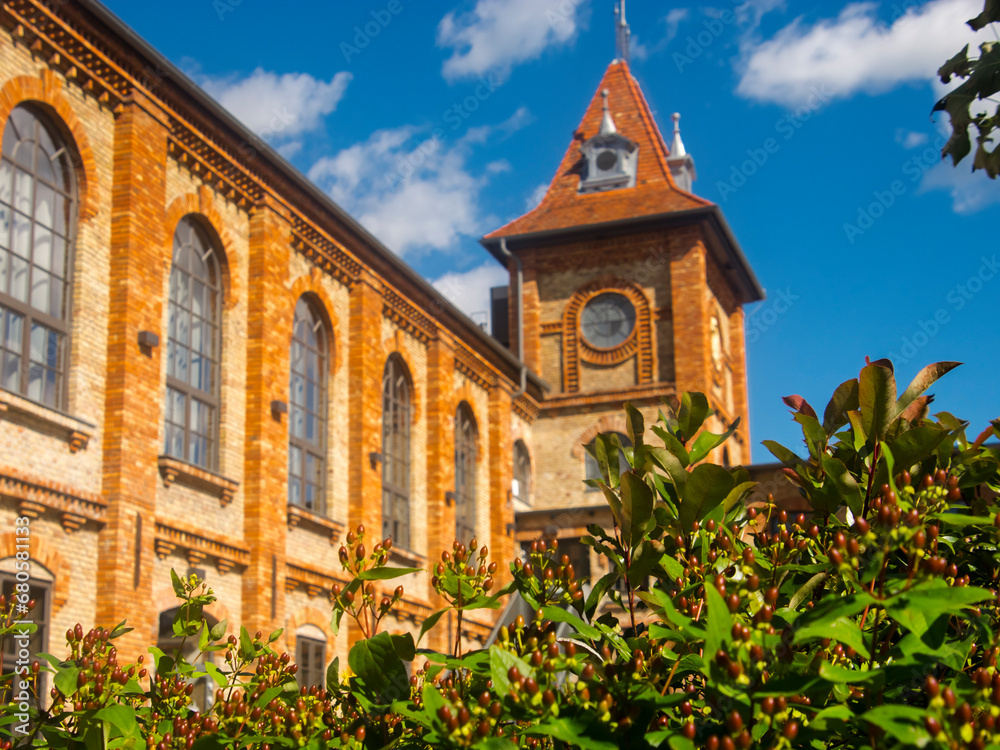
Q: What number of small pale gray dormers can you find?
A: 2